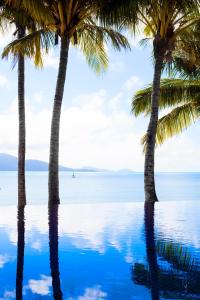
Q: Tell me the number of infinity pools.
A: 1